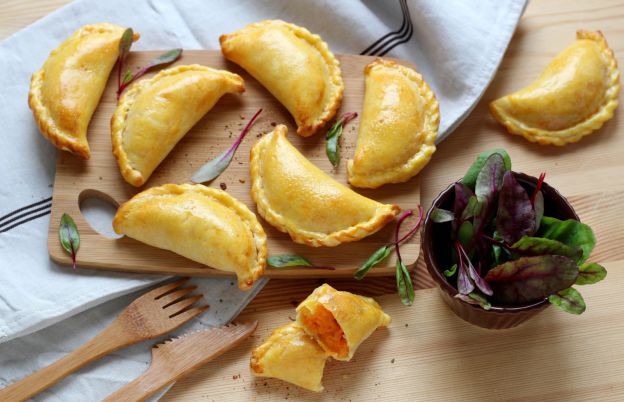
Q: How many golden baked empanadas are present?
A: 8